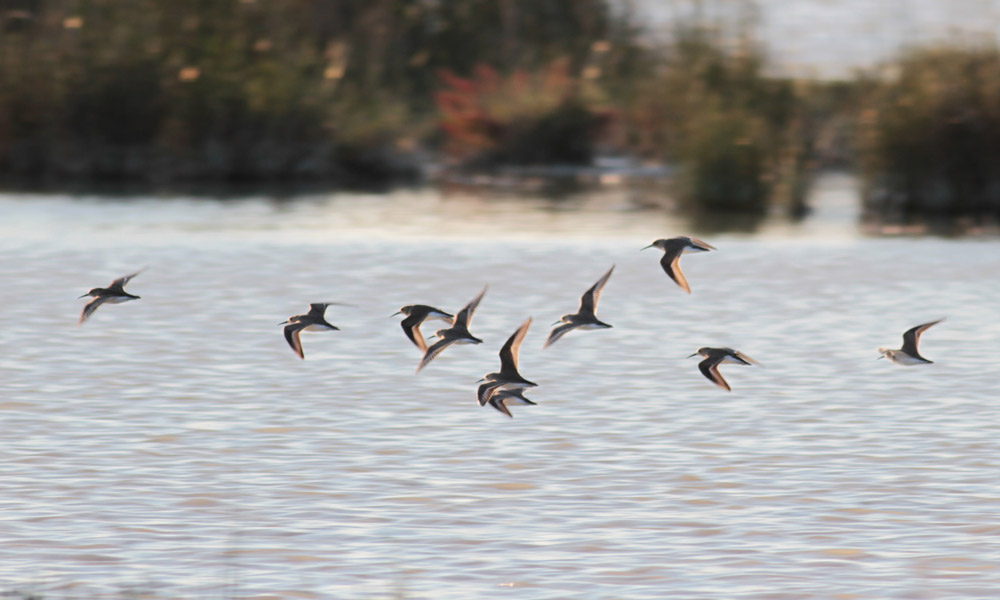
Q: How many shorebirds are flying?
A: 10